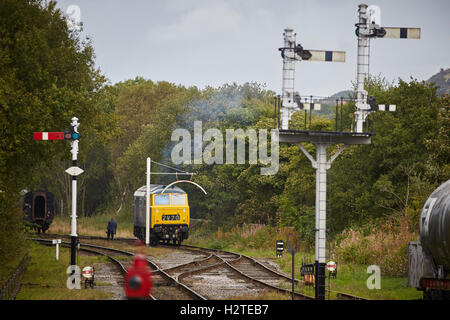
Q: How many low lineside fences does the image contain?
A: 1